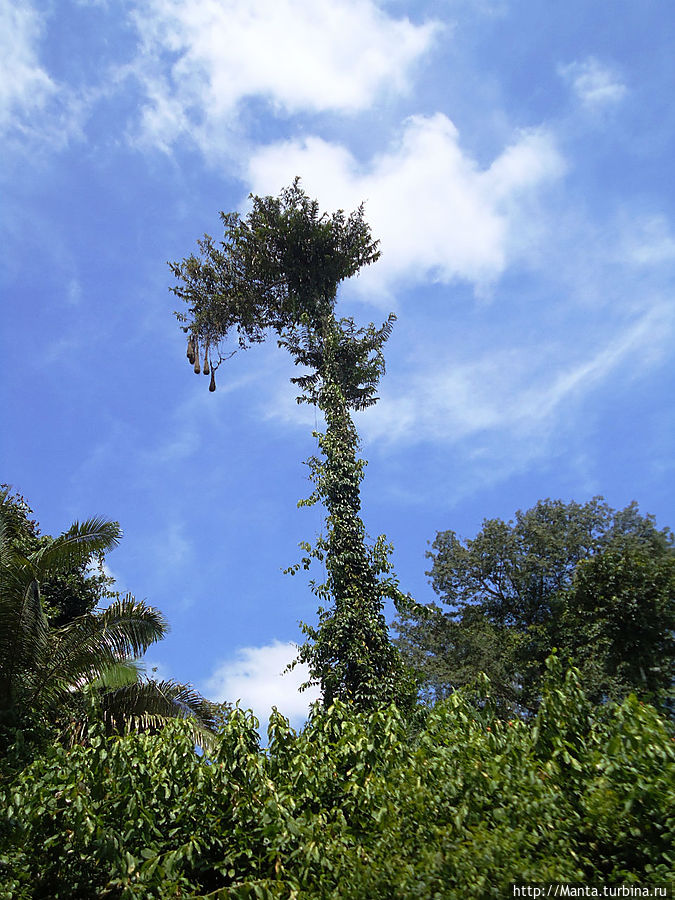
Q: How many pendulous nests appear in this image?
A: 5